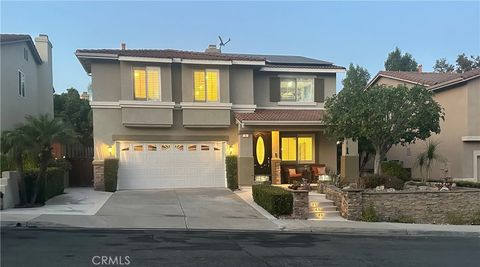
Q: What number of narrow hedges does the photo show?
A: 2